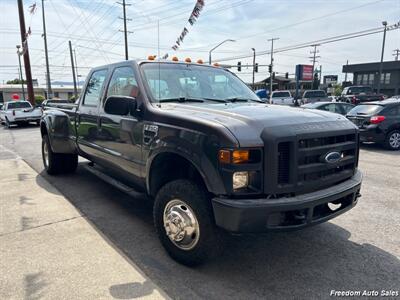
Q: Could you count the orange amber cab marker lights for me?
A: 5